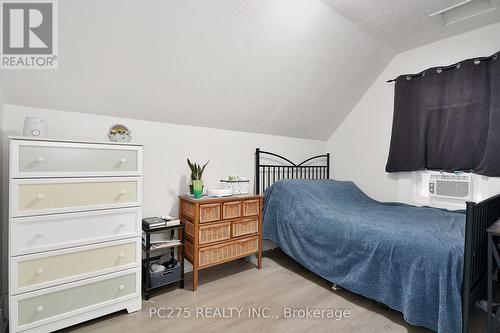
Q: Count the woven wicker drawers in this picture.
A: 6